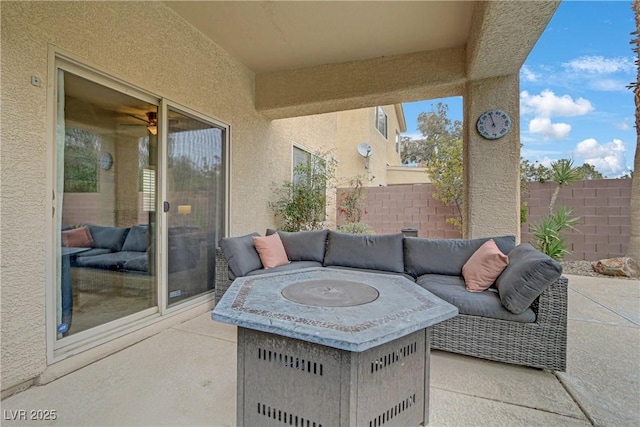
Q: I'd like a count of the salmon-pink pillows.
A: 2